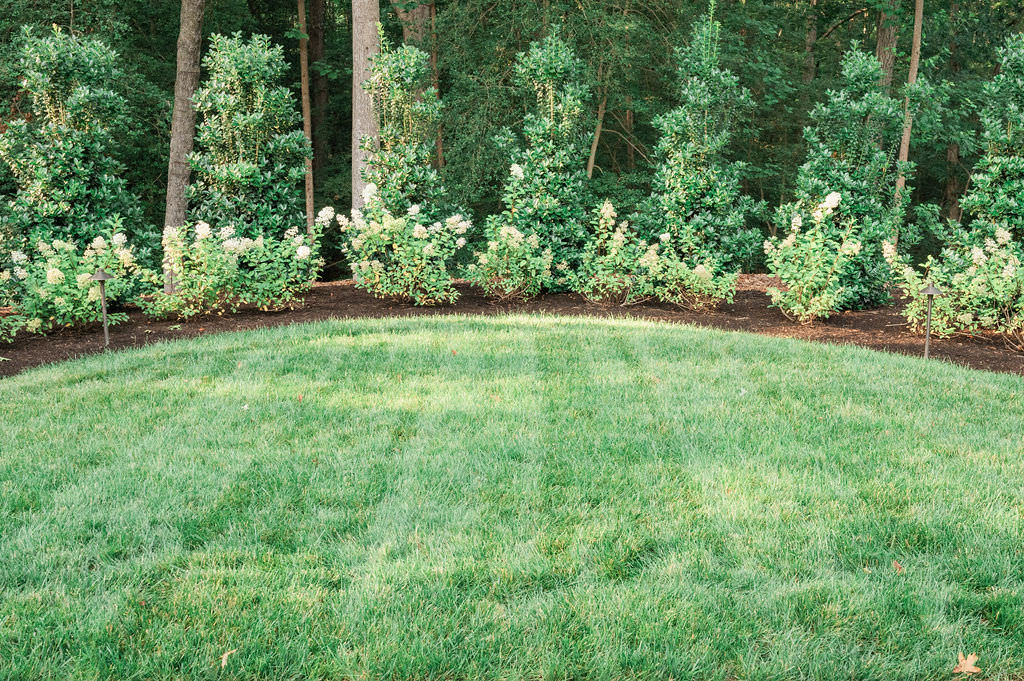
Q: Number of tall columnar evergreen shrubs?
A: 7